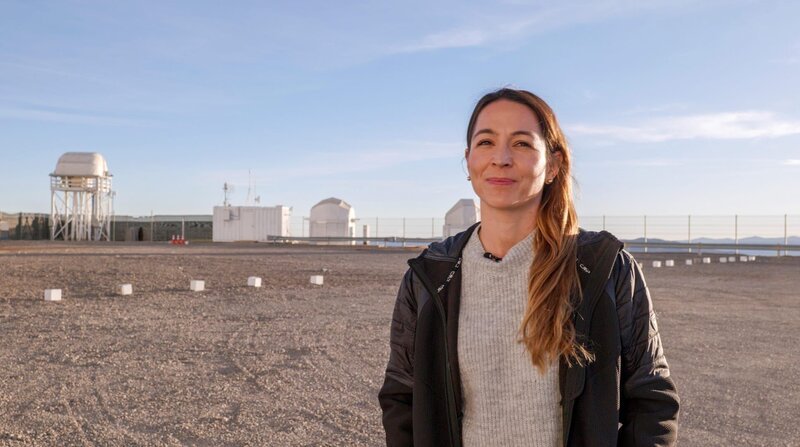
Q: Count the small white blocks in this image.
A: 13